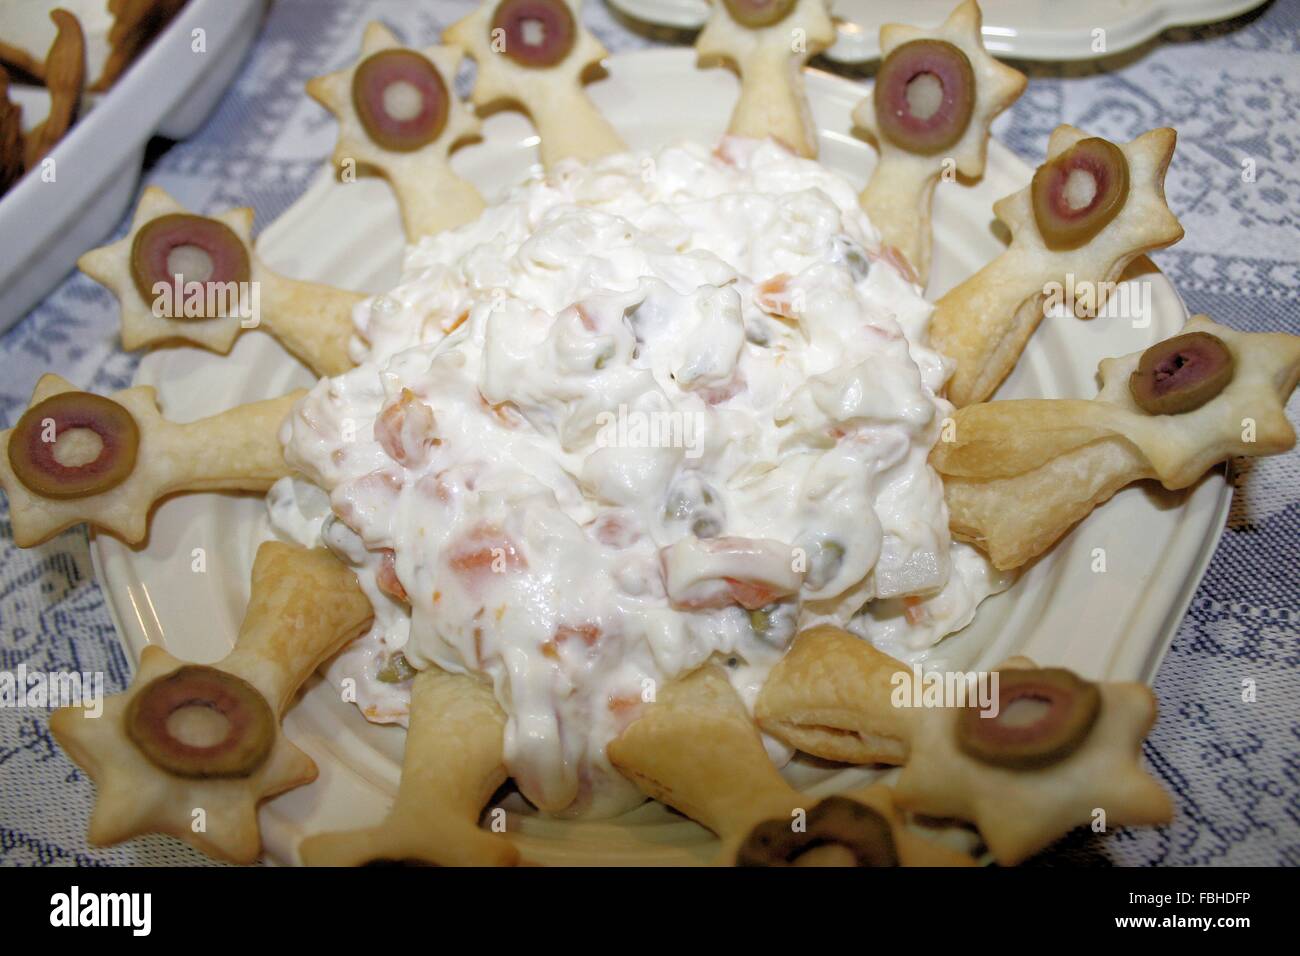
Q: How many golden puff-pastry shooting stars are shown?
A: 12